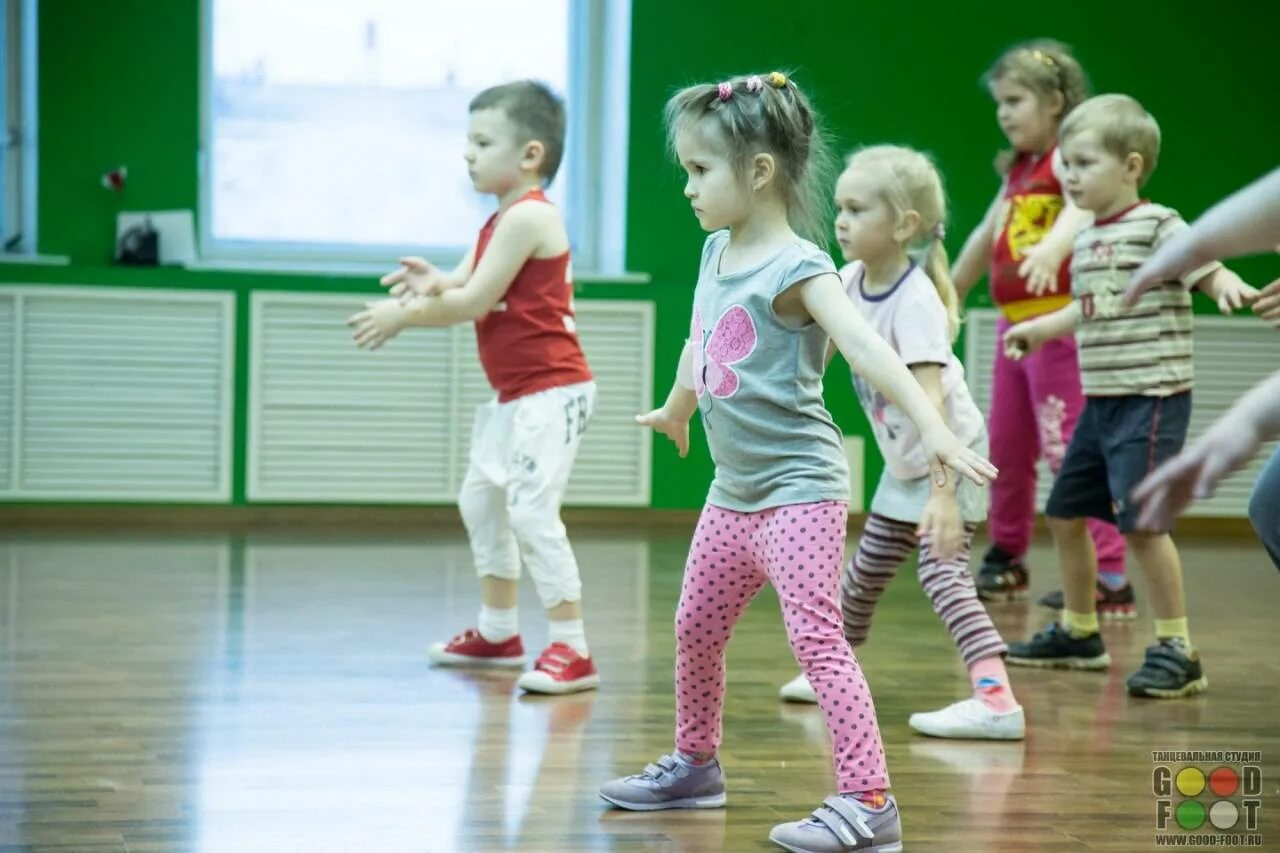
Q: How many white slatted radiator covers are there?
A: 3